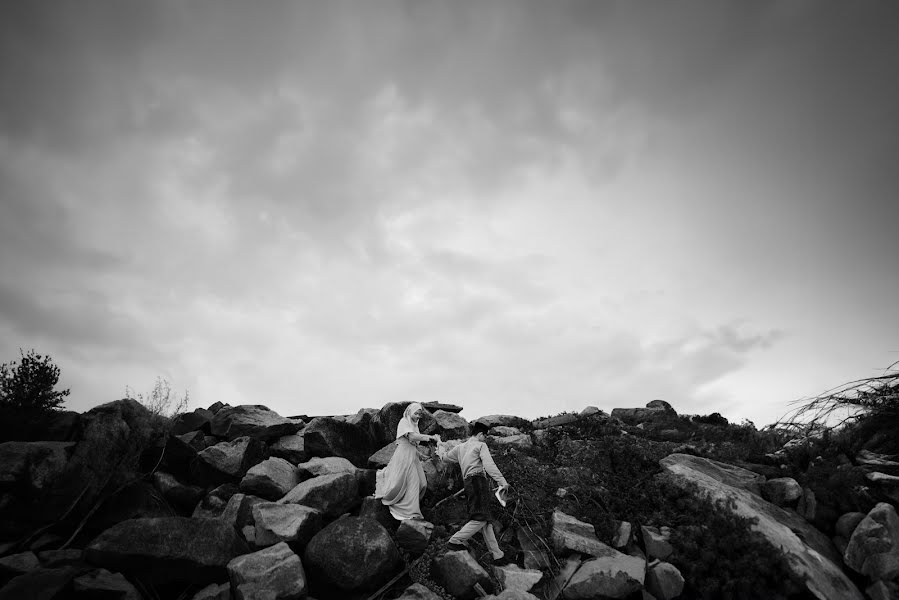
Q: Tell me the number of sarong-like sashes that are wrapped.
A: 1